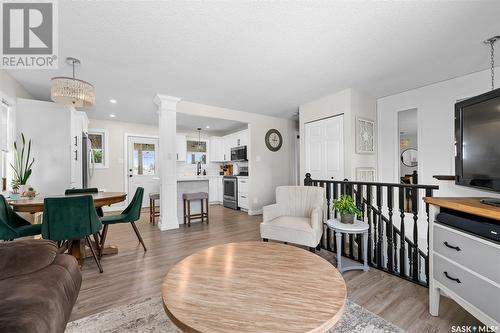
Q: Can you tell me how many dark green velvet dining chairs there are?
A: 4